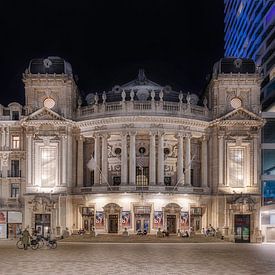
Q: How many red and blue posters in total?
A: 4